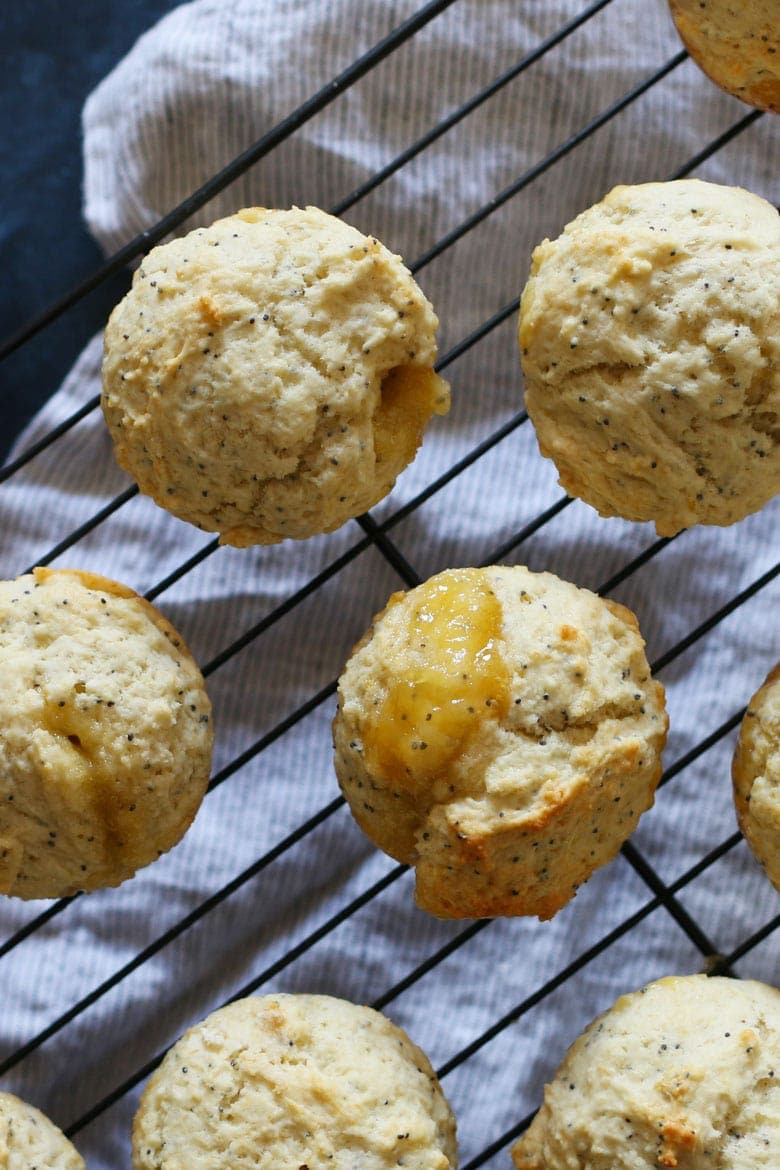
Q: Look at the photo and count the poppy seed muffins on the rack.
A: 9